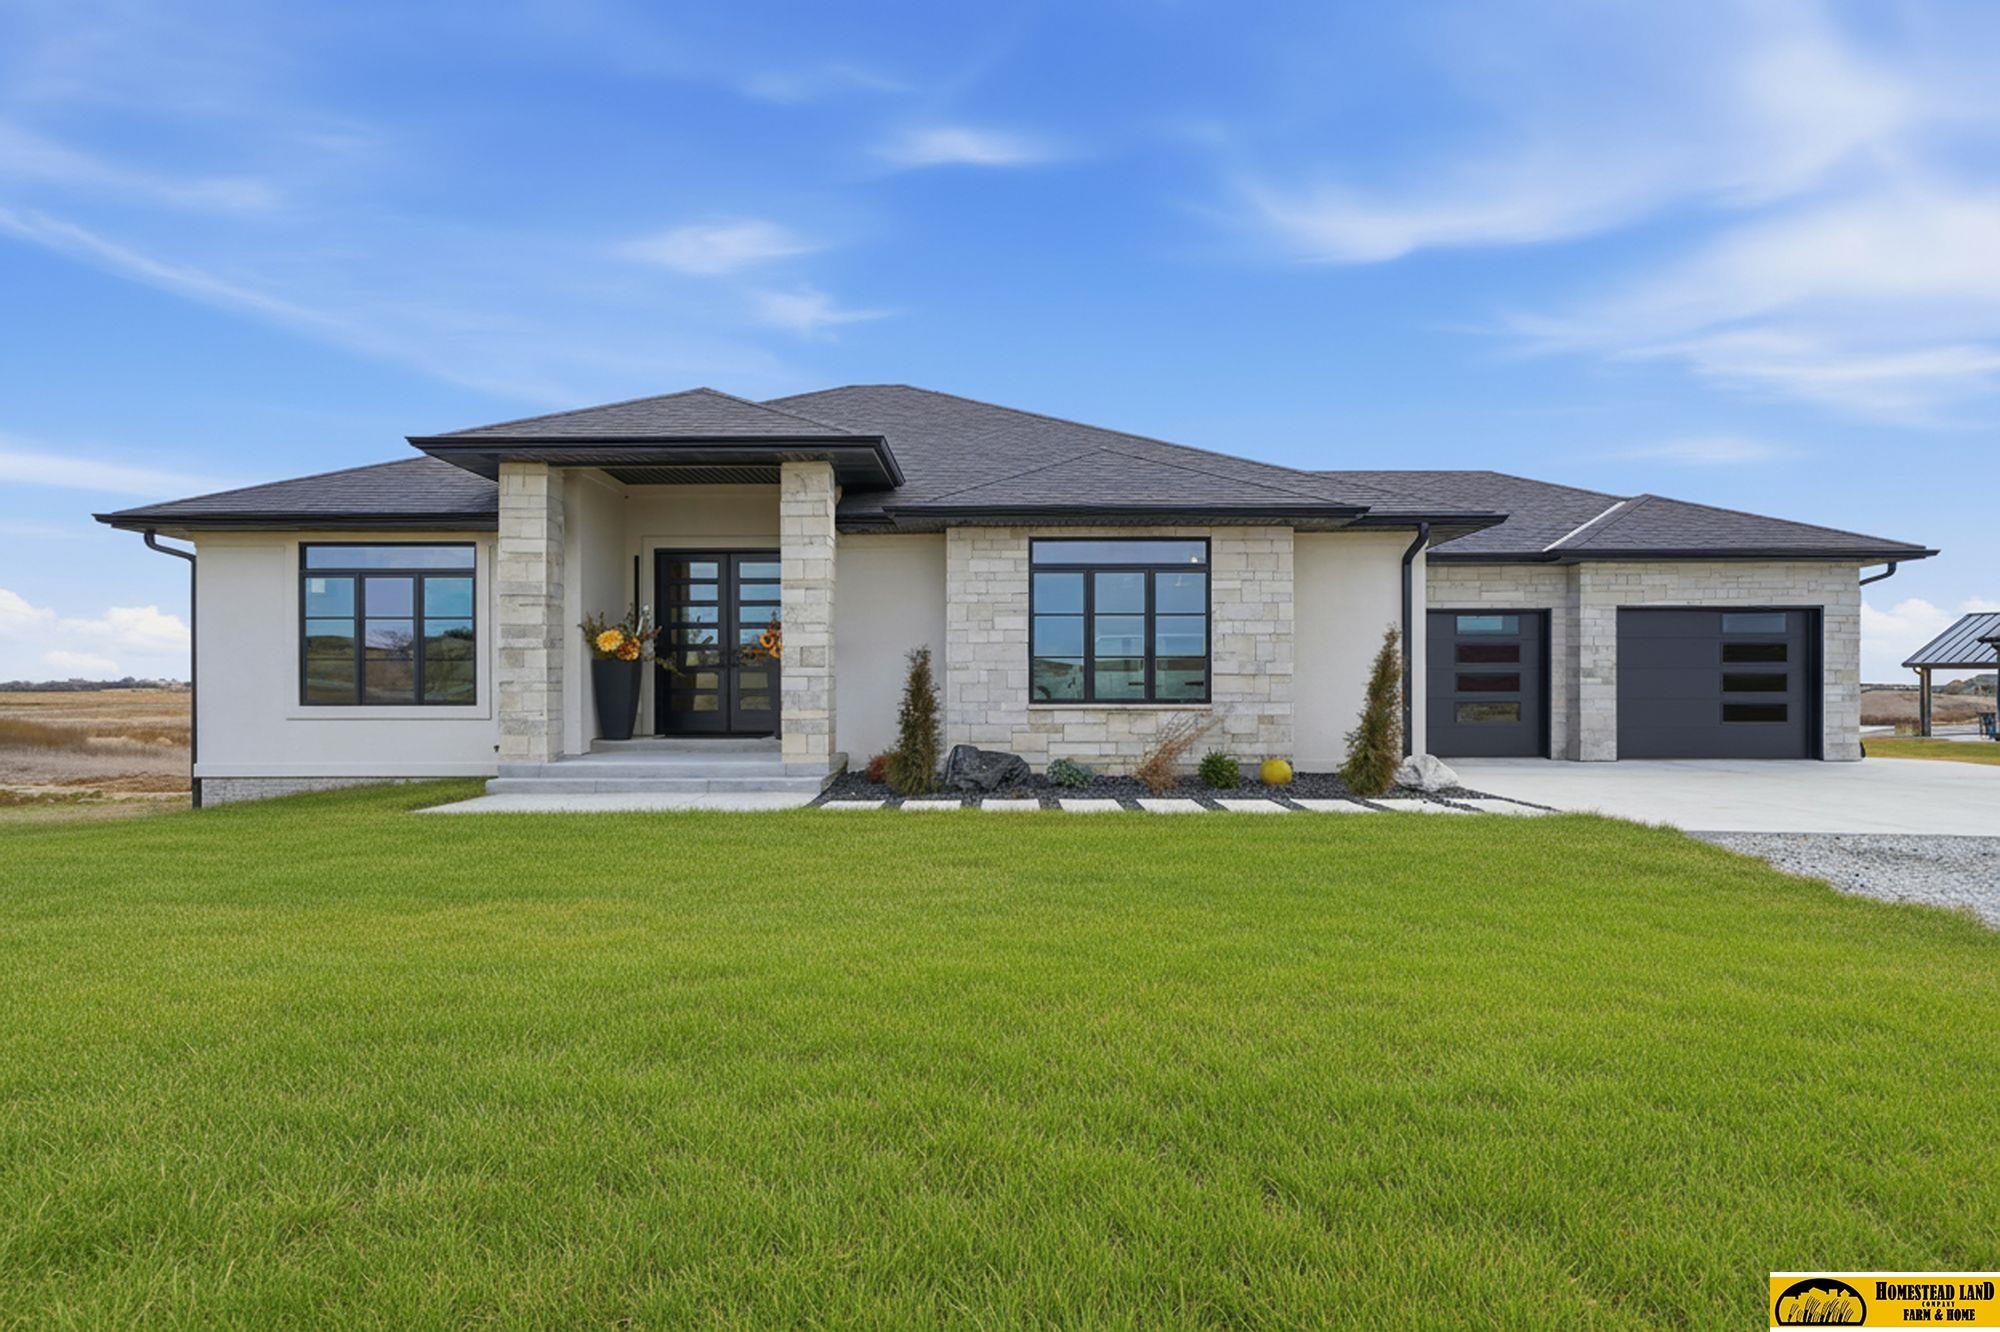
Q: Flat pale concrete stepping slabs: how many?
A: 9